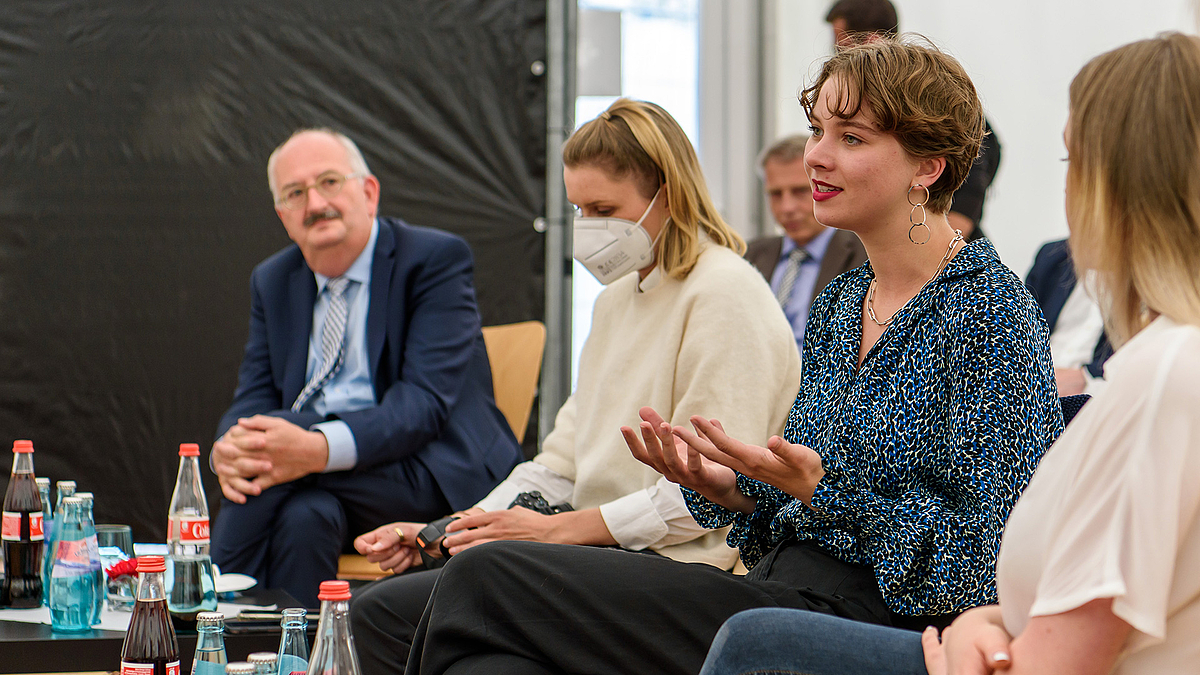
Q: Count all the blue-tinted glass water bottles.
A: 8